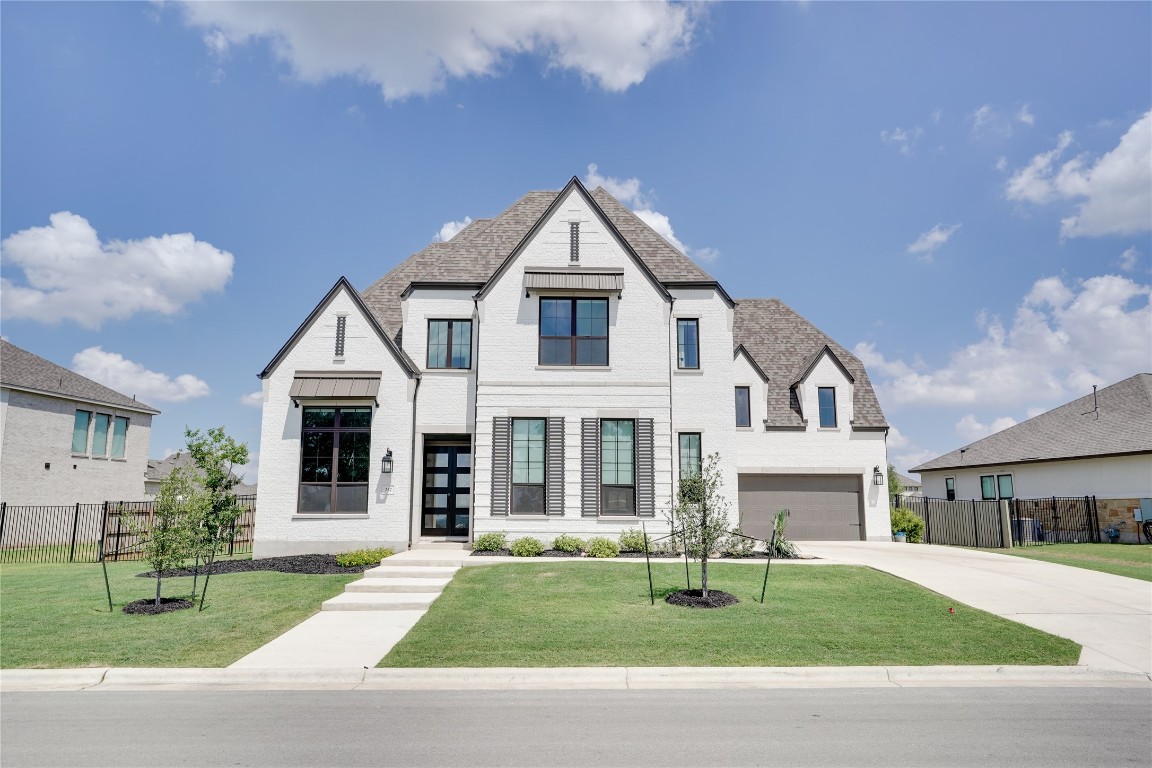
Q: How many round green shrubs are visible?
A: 5